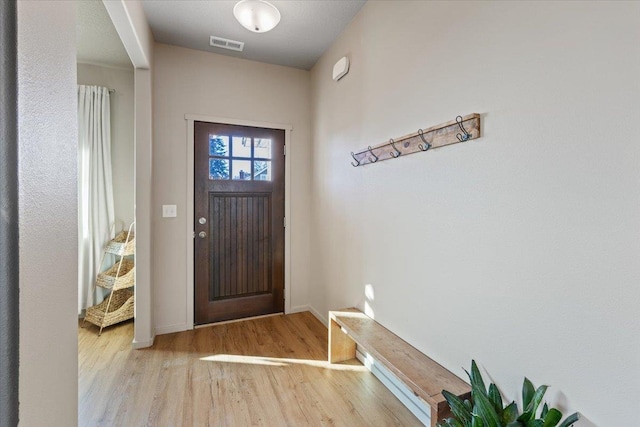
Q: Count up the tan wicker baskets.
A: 3